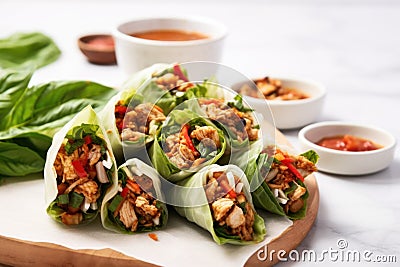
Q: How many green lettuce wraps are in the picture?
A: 8